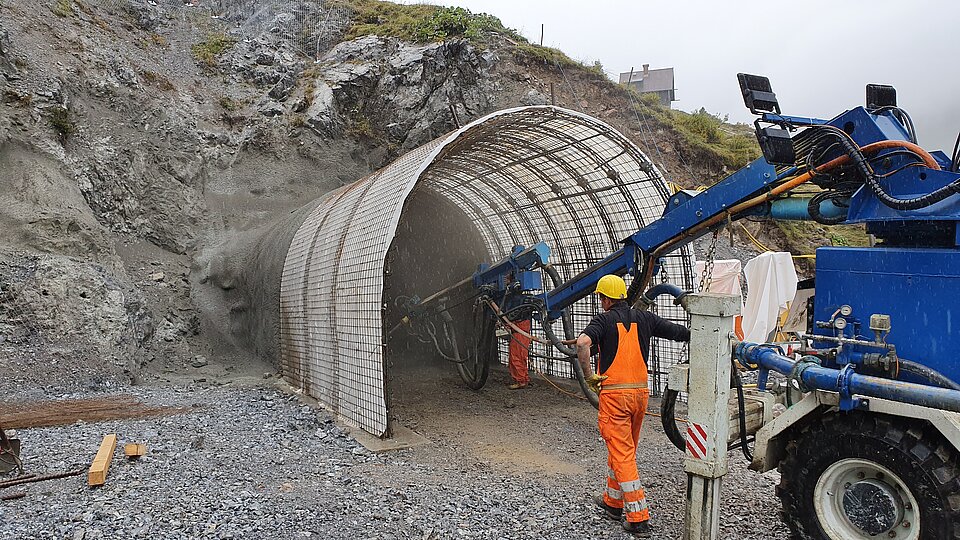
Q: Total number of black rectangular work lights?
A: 3